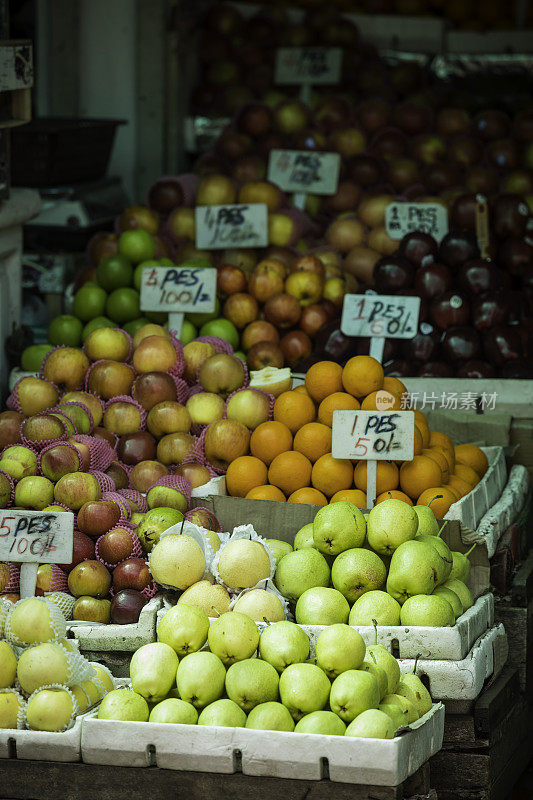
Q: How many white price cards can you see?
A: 8